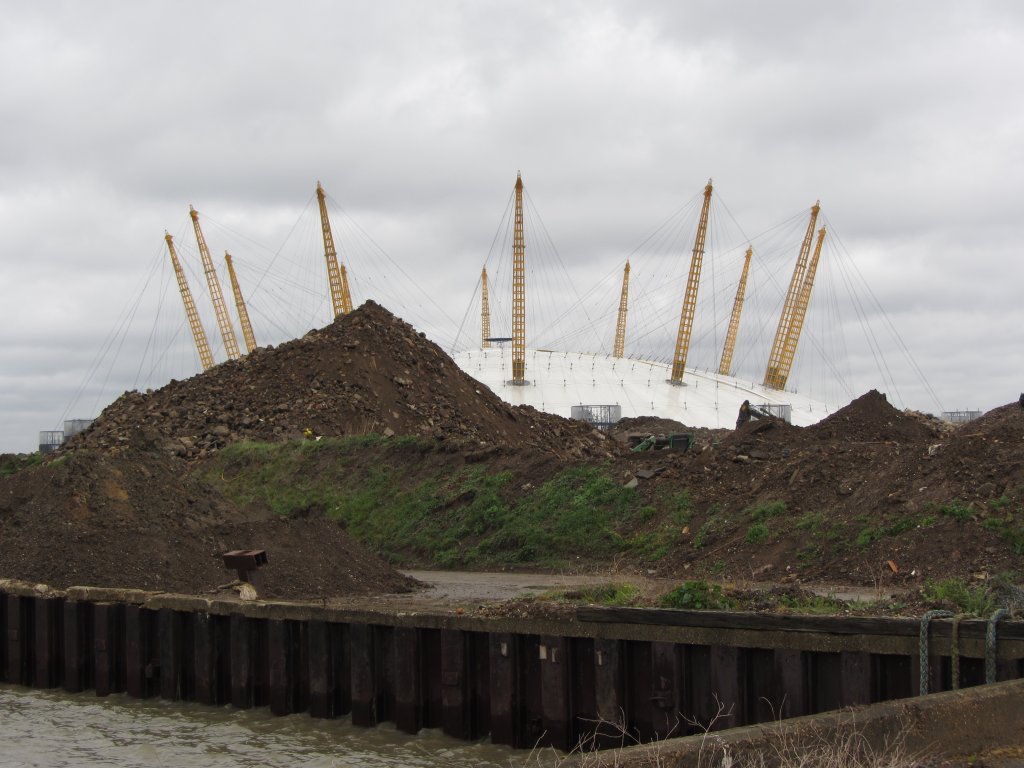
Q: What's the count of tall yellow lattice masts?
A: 12